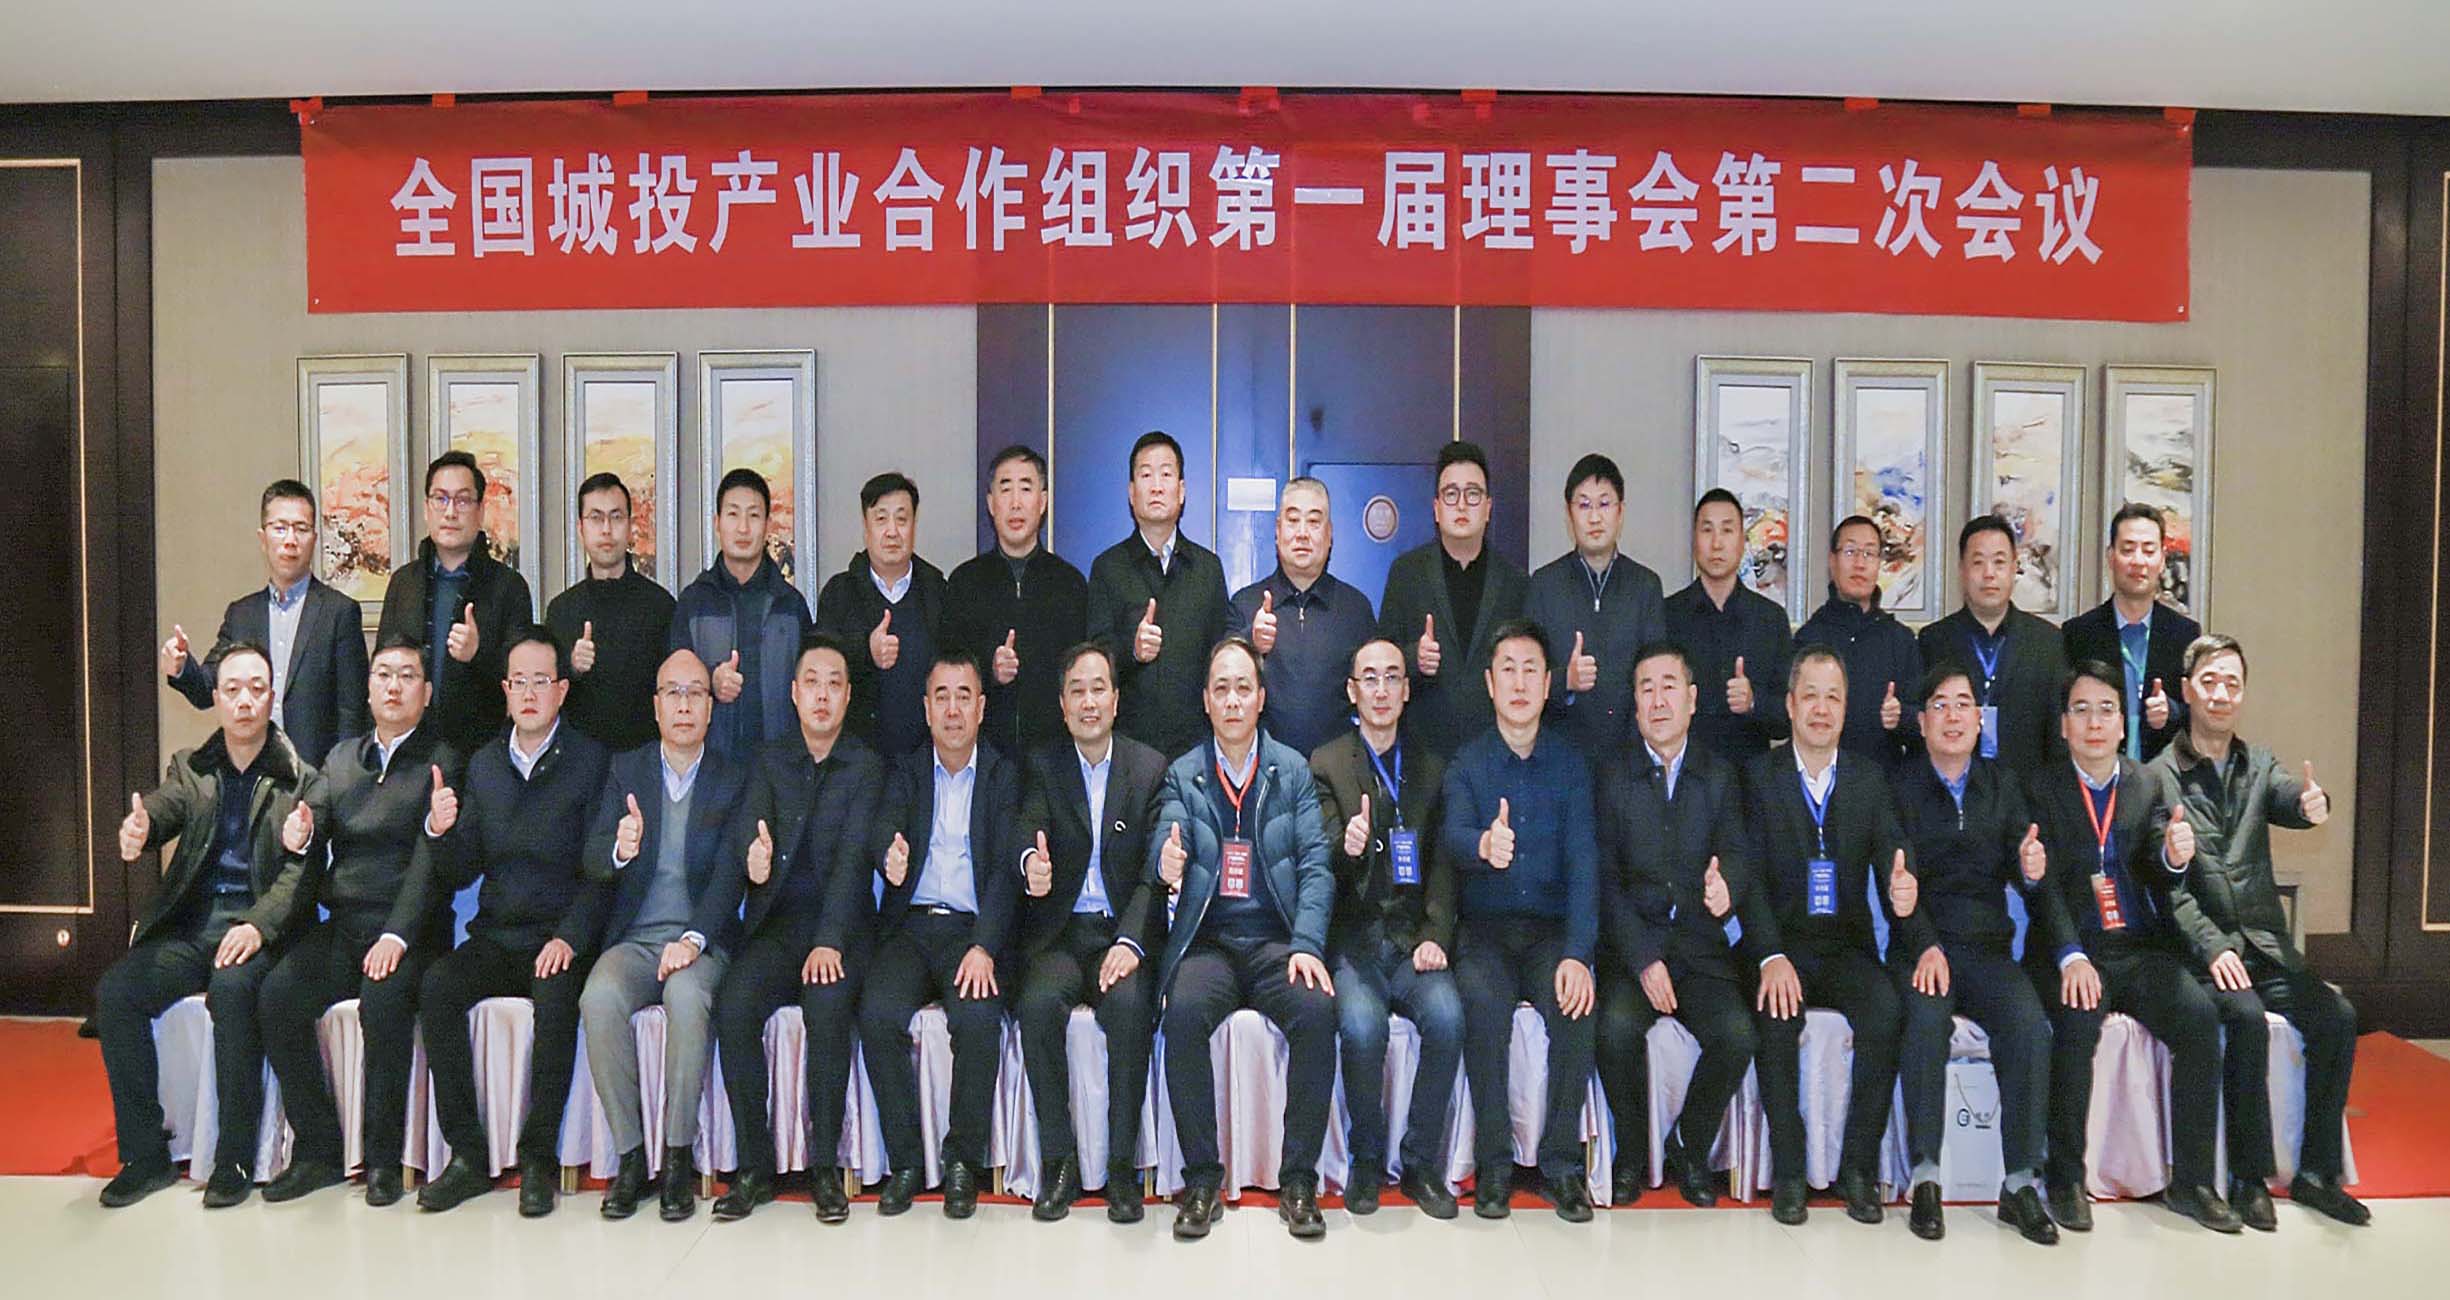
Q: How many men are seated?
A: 15